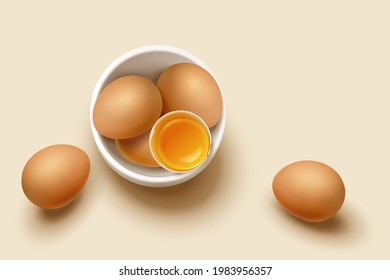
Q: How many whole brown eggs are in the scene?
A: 5